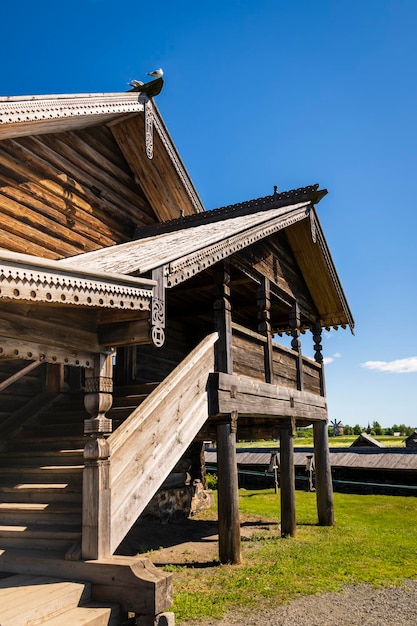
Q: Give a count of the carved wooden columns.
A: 5